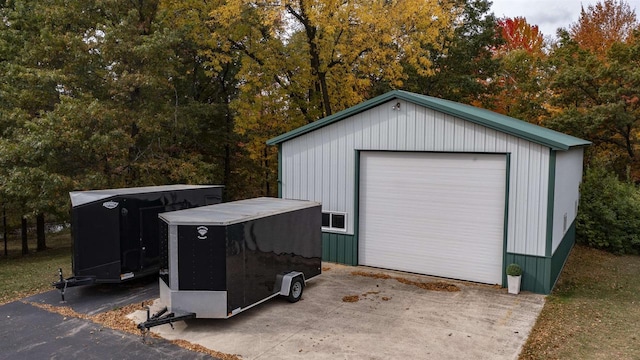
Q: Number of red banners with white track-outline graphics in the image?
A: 0